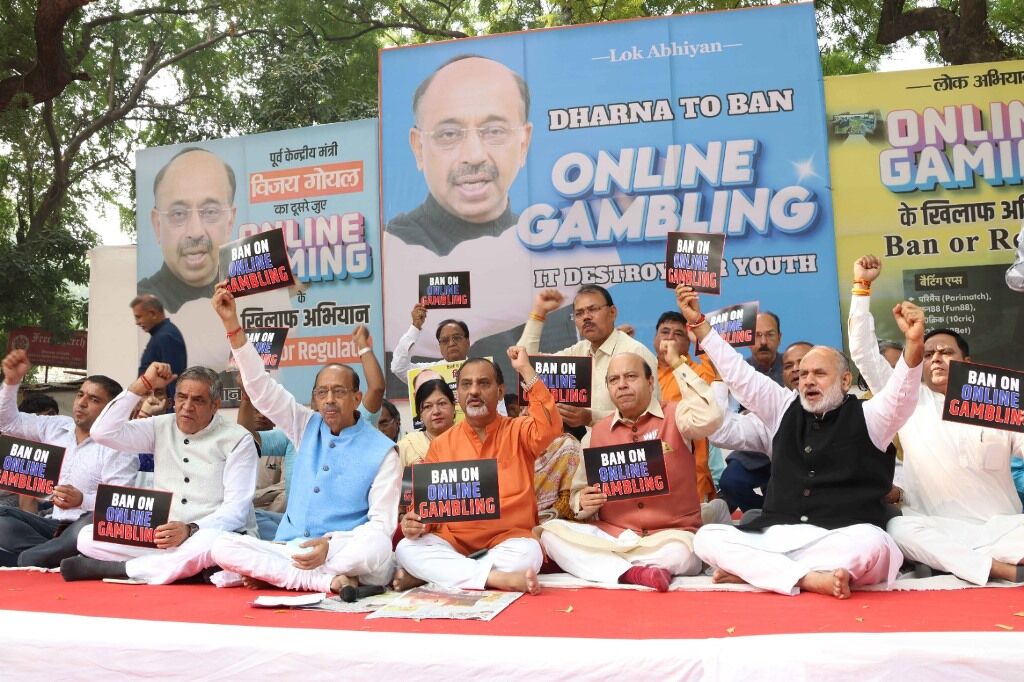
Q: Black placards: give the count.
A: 11